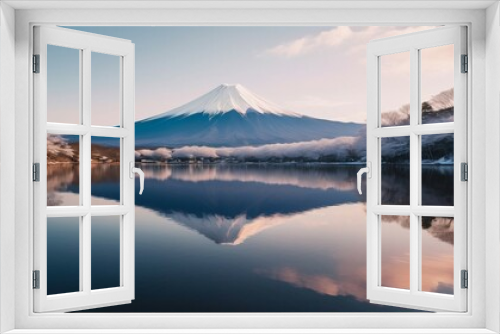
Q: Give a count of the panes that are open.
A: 2